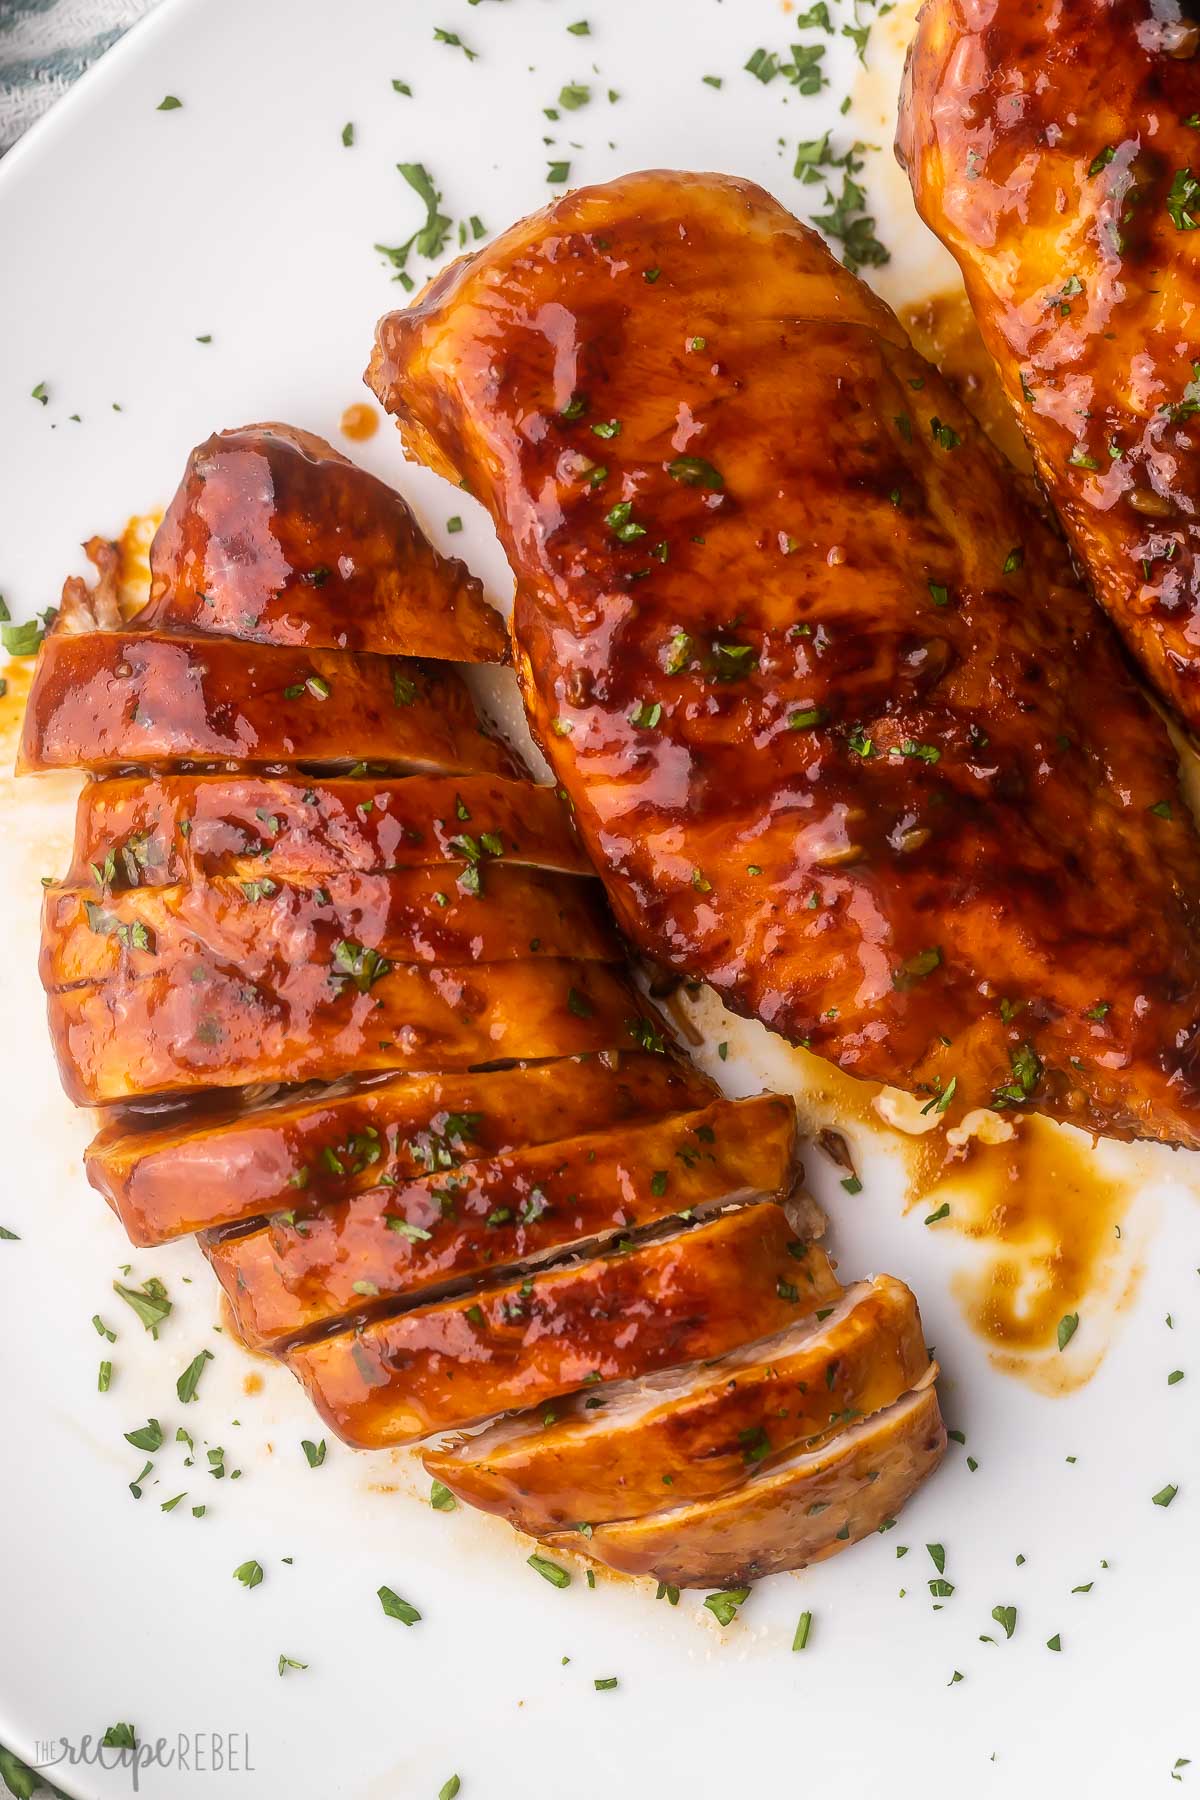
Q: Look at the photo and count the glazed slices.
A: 10